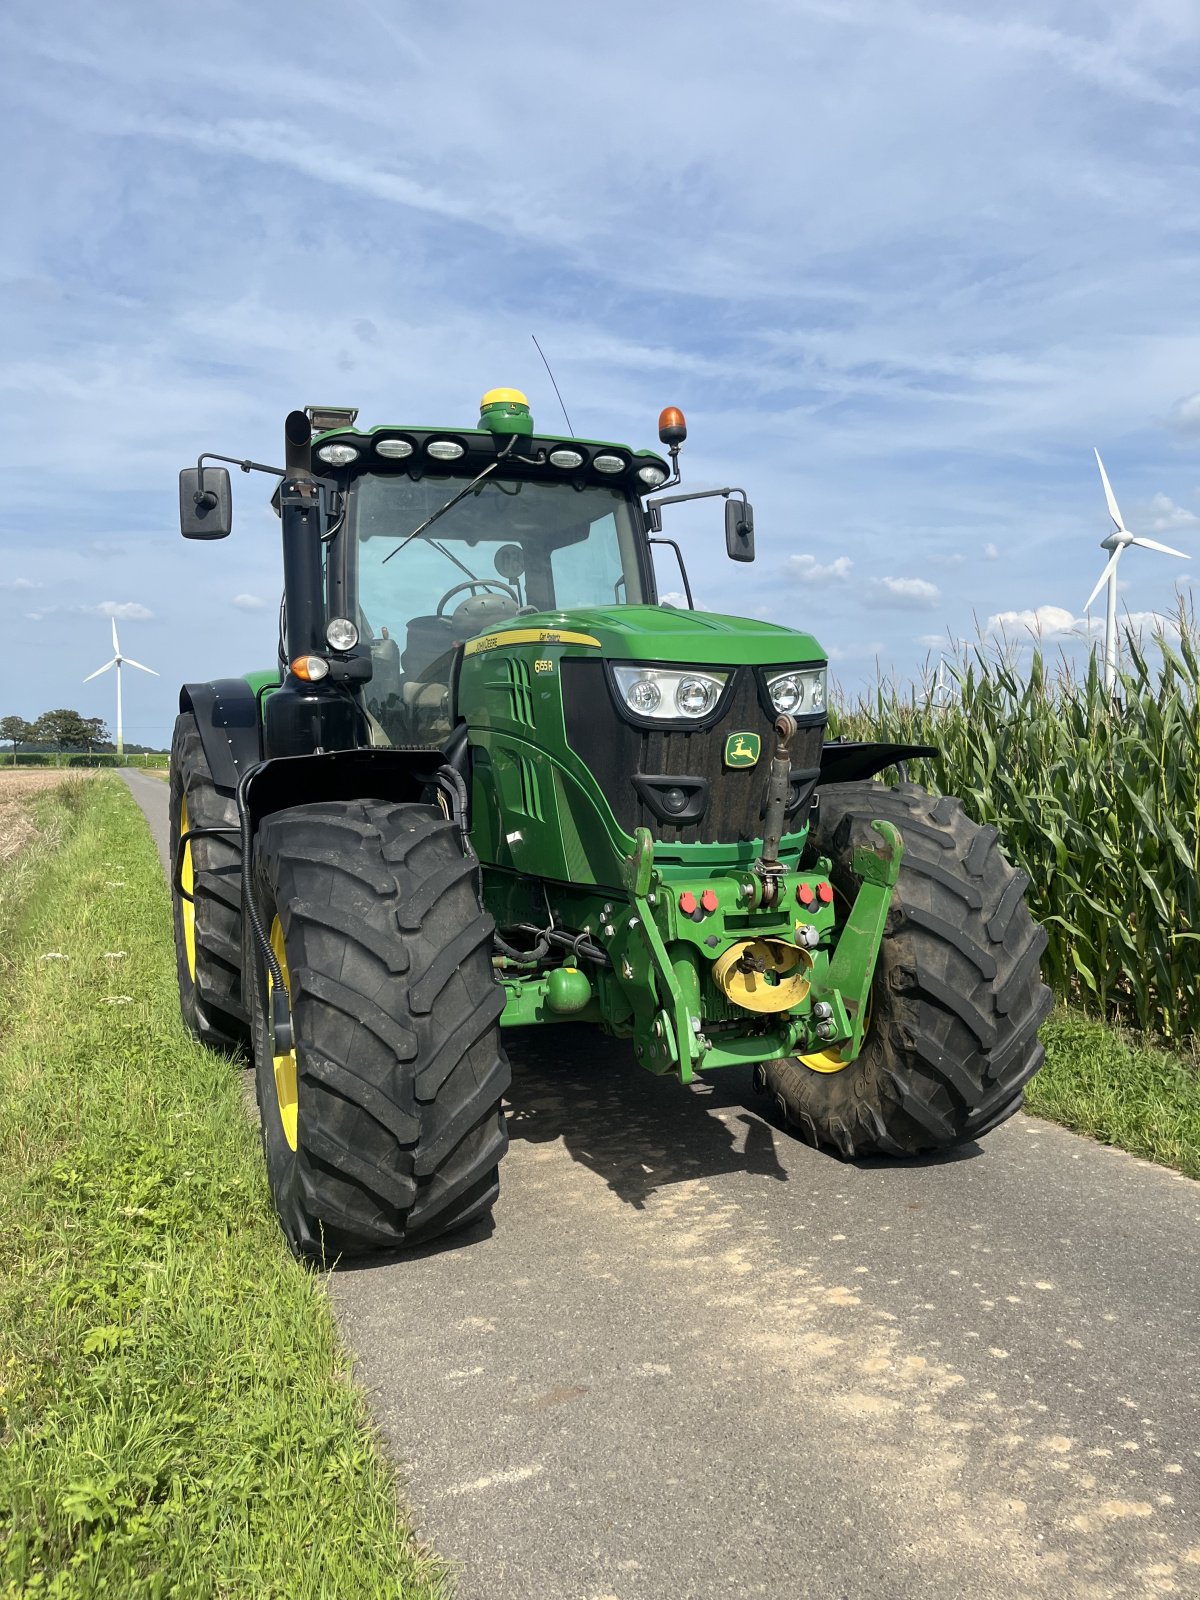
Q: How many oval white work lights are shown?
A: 6